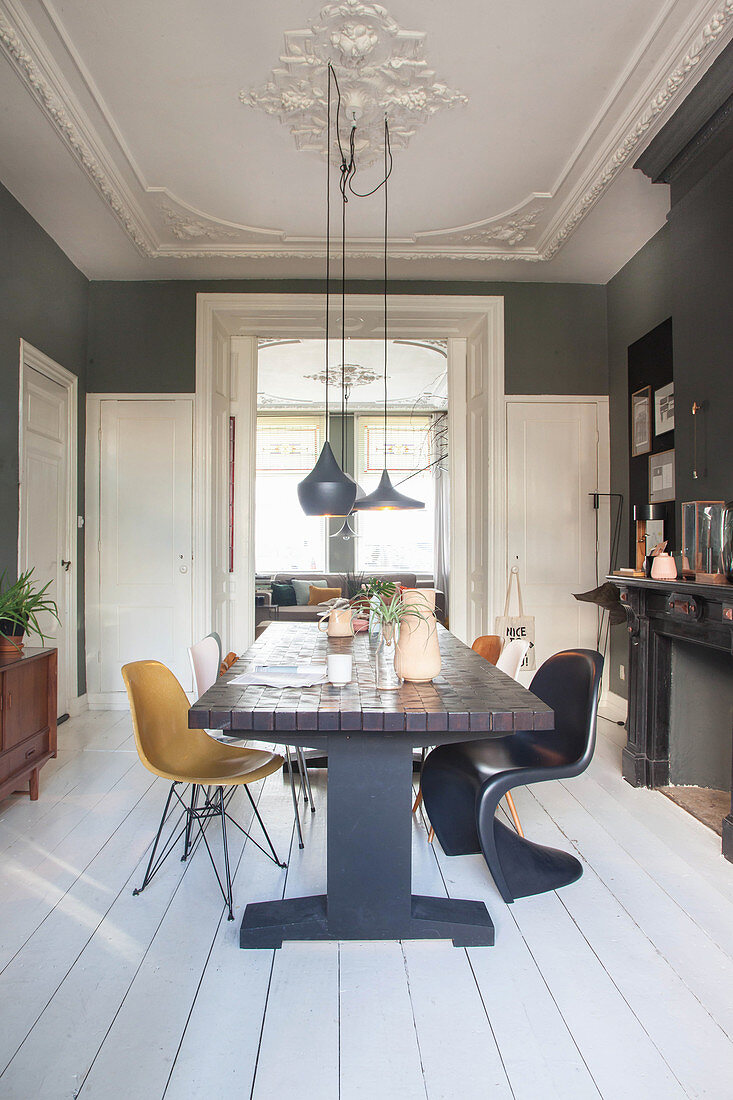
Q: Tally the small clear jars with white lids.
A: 0